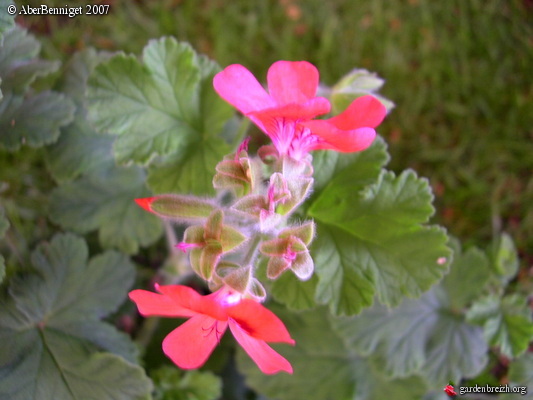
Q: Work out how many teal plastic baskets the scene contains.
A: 0